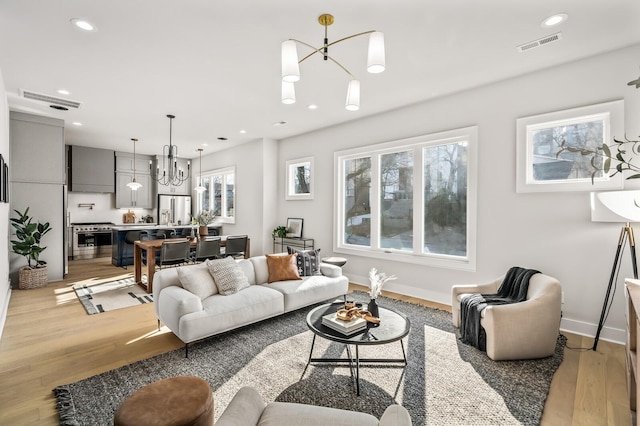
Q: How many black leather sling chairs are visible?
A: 3